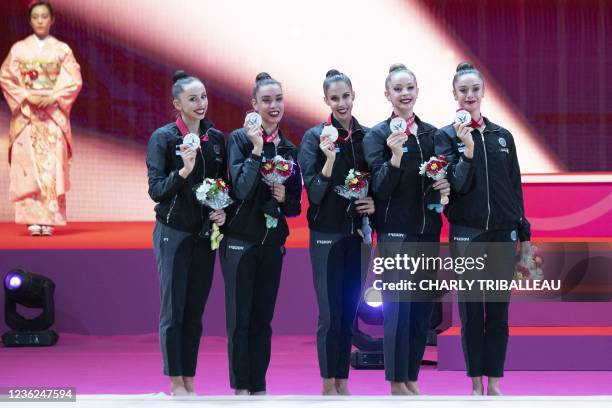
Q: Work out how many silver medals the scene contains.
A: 5